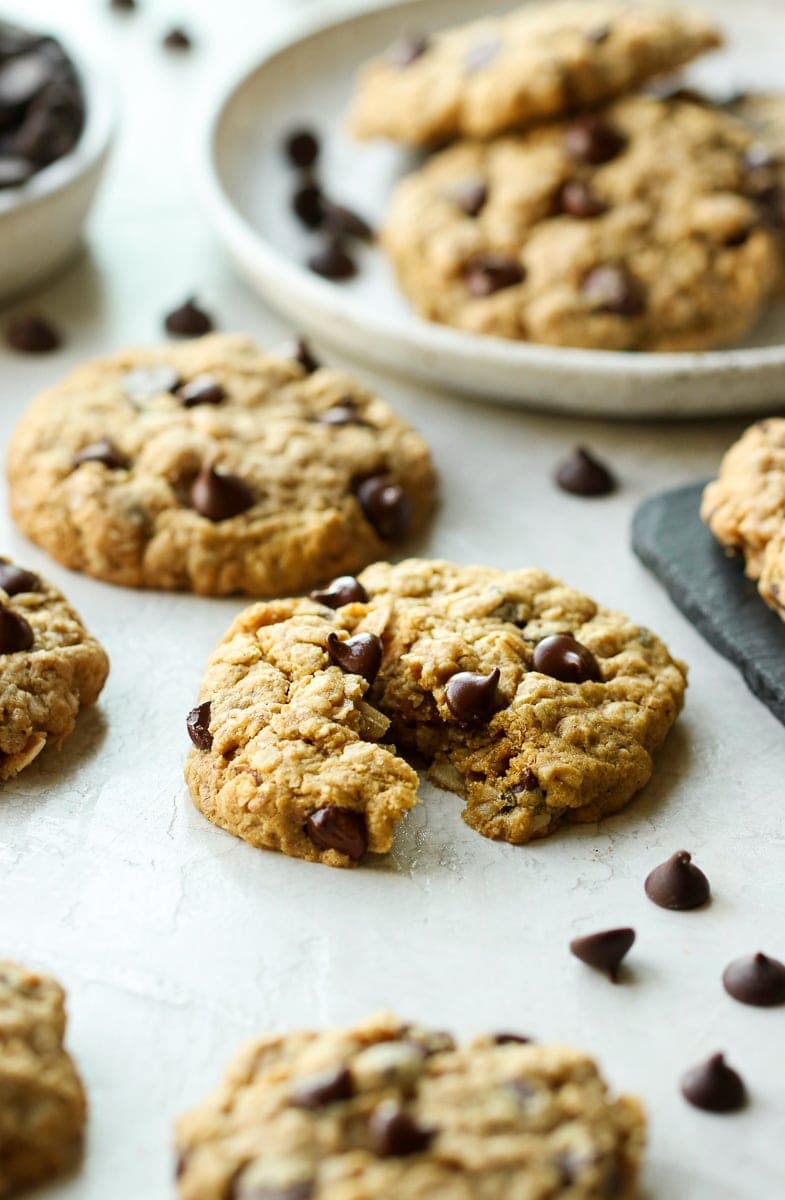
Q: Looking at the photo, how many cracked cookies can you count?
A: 1